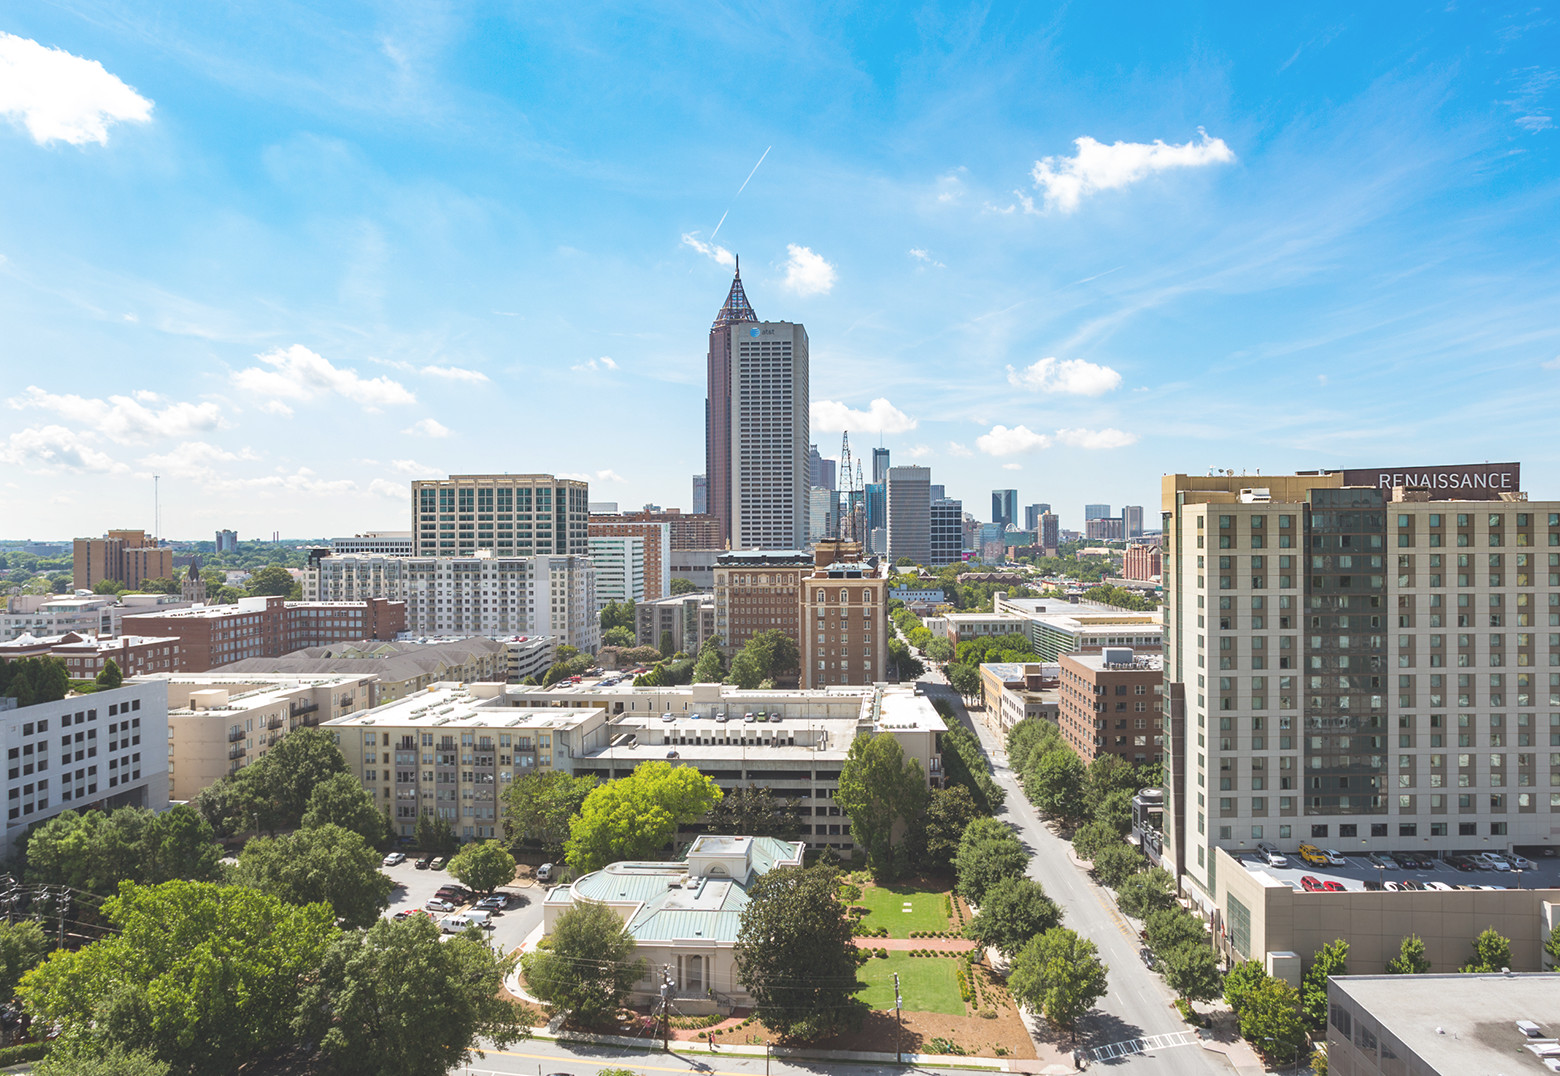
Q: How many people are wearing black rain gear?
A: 0